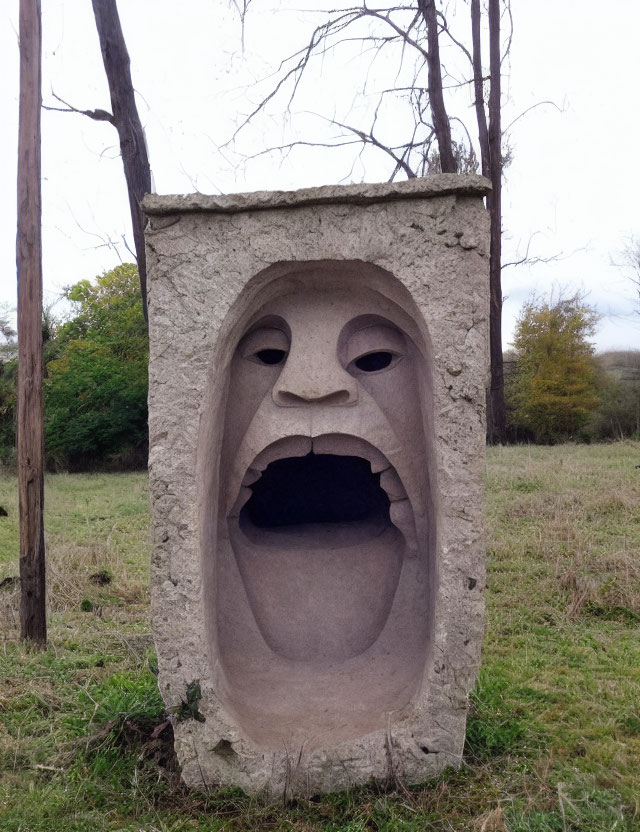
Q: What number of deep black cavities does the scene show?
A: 3